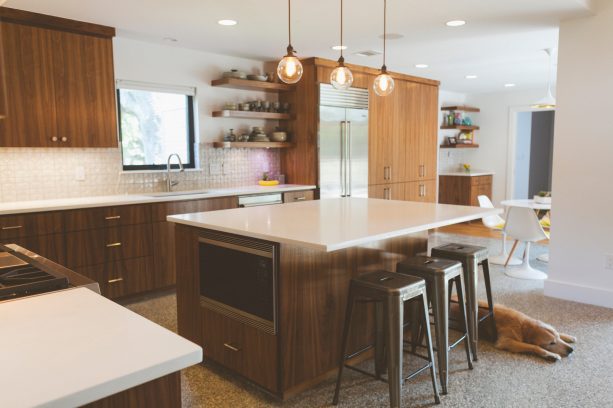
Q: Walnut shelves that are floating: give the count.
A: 6